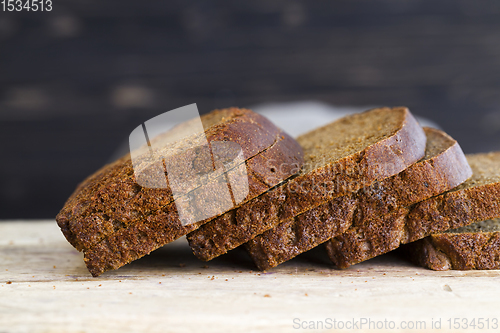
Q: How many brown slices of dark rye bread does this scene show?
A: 6